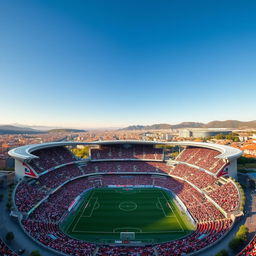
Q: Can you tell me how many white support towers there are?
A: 2